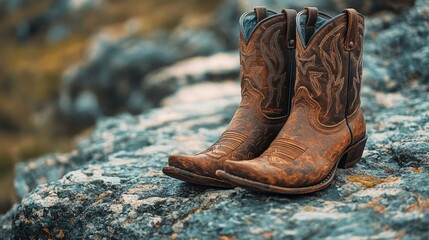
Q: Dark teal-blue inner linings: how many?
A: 2